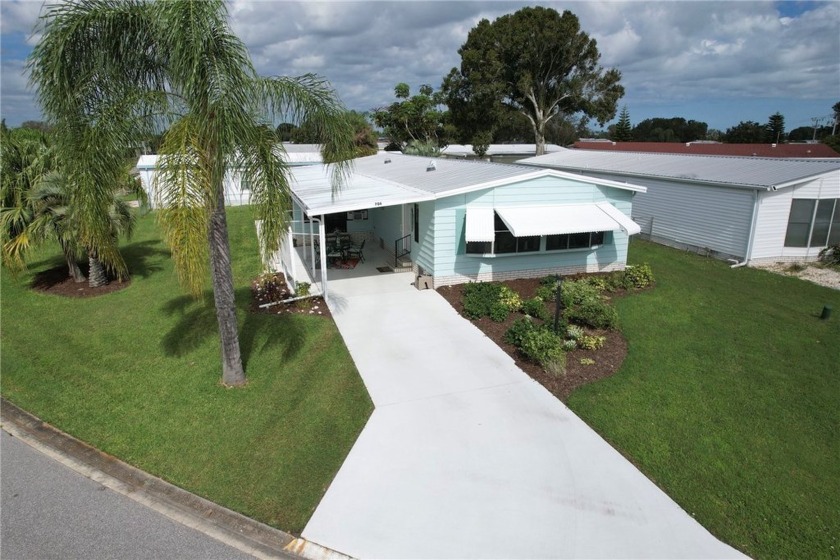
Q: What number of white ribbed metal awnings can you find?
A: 3